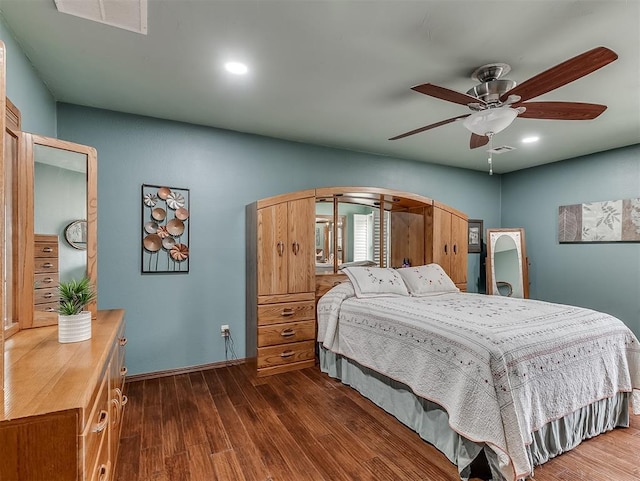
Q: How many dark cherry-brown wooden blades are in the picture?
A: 5